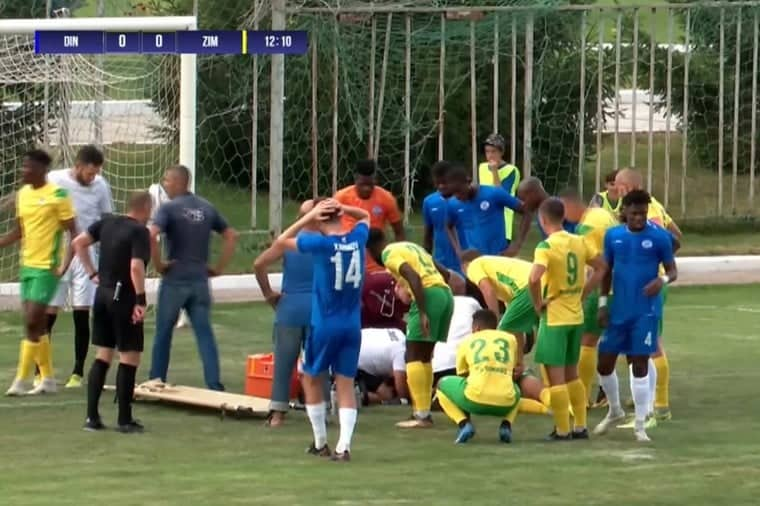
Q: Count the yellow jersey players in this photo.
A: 7